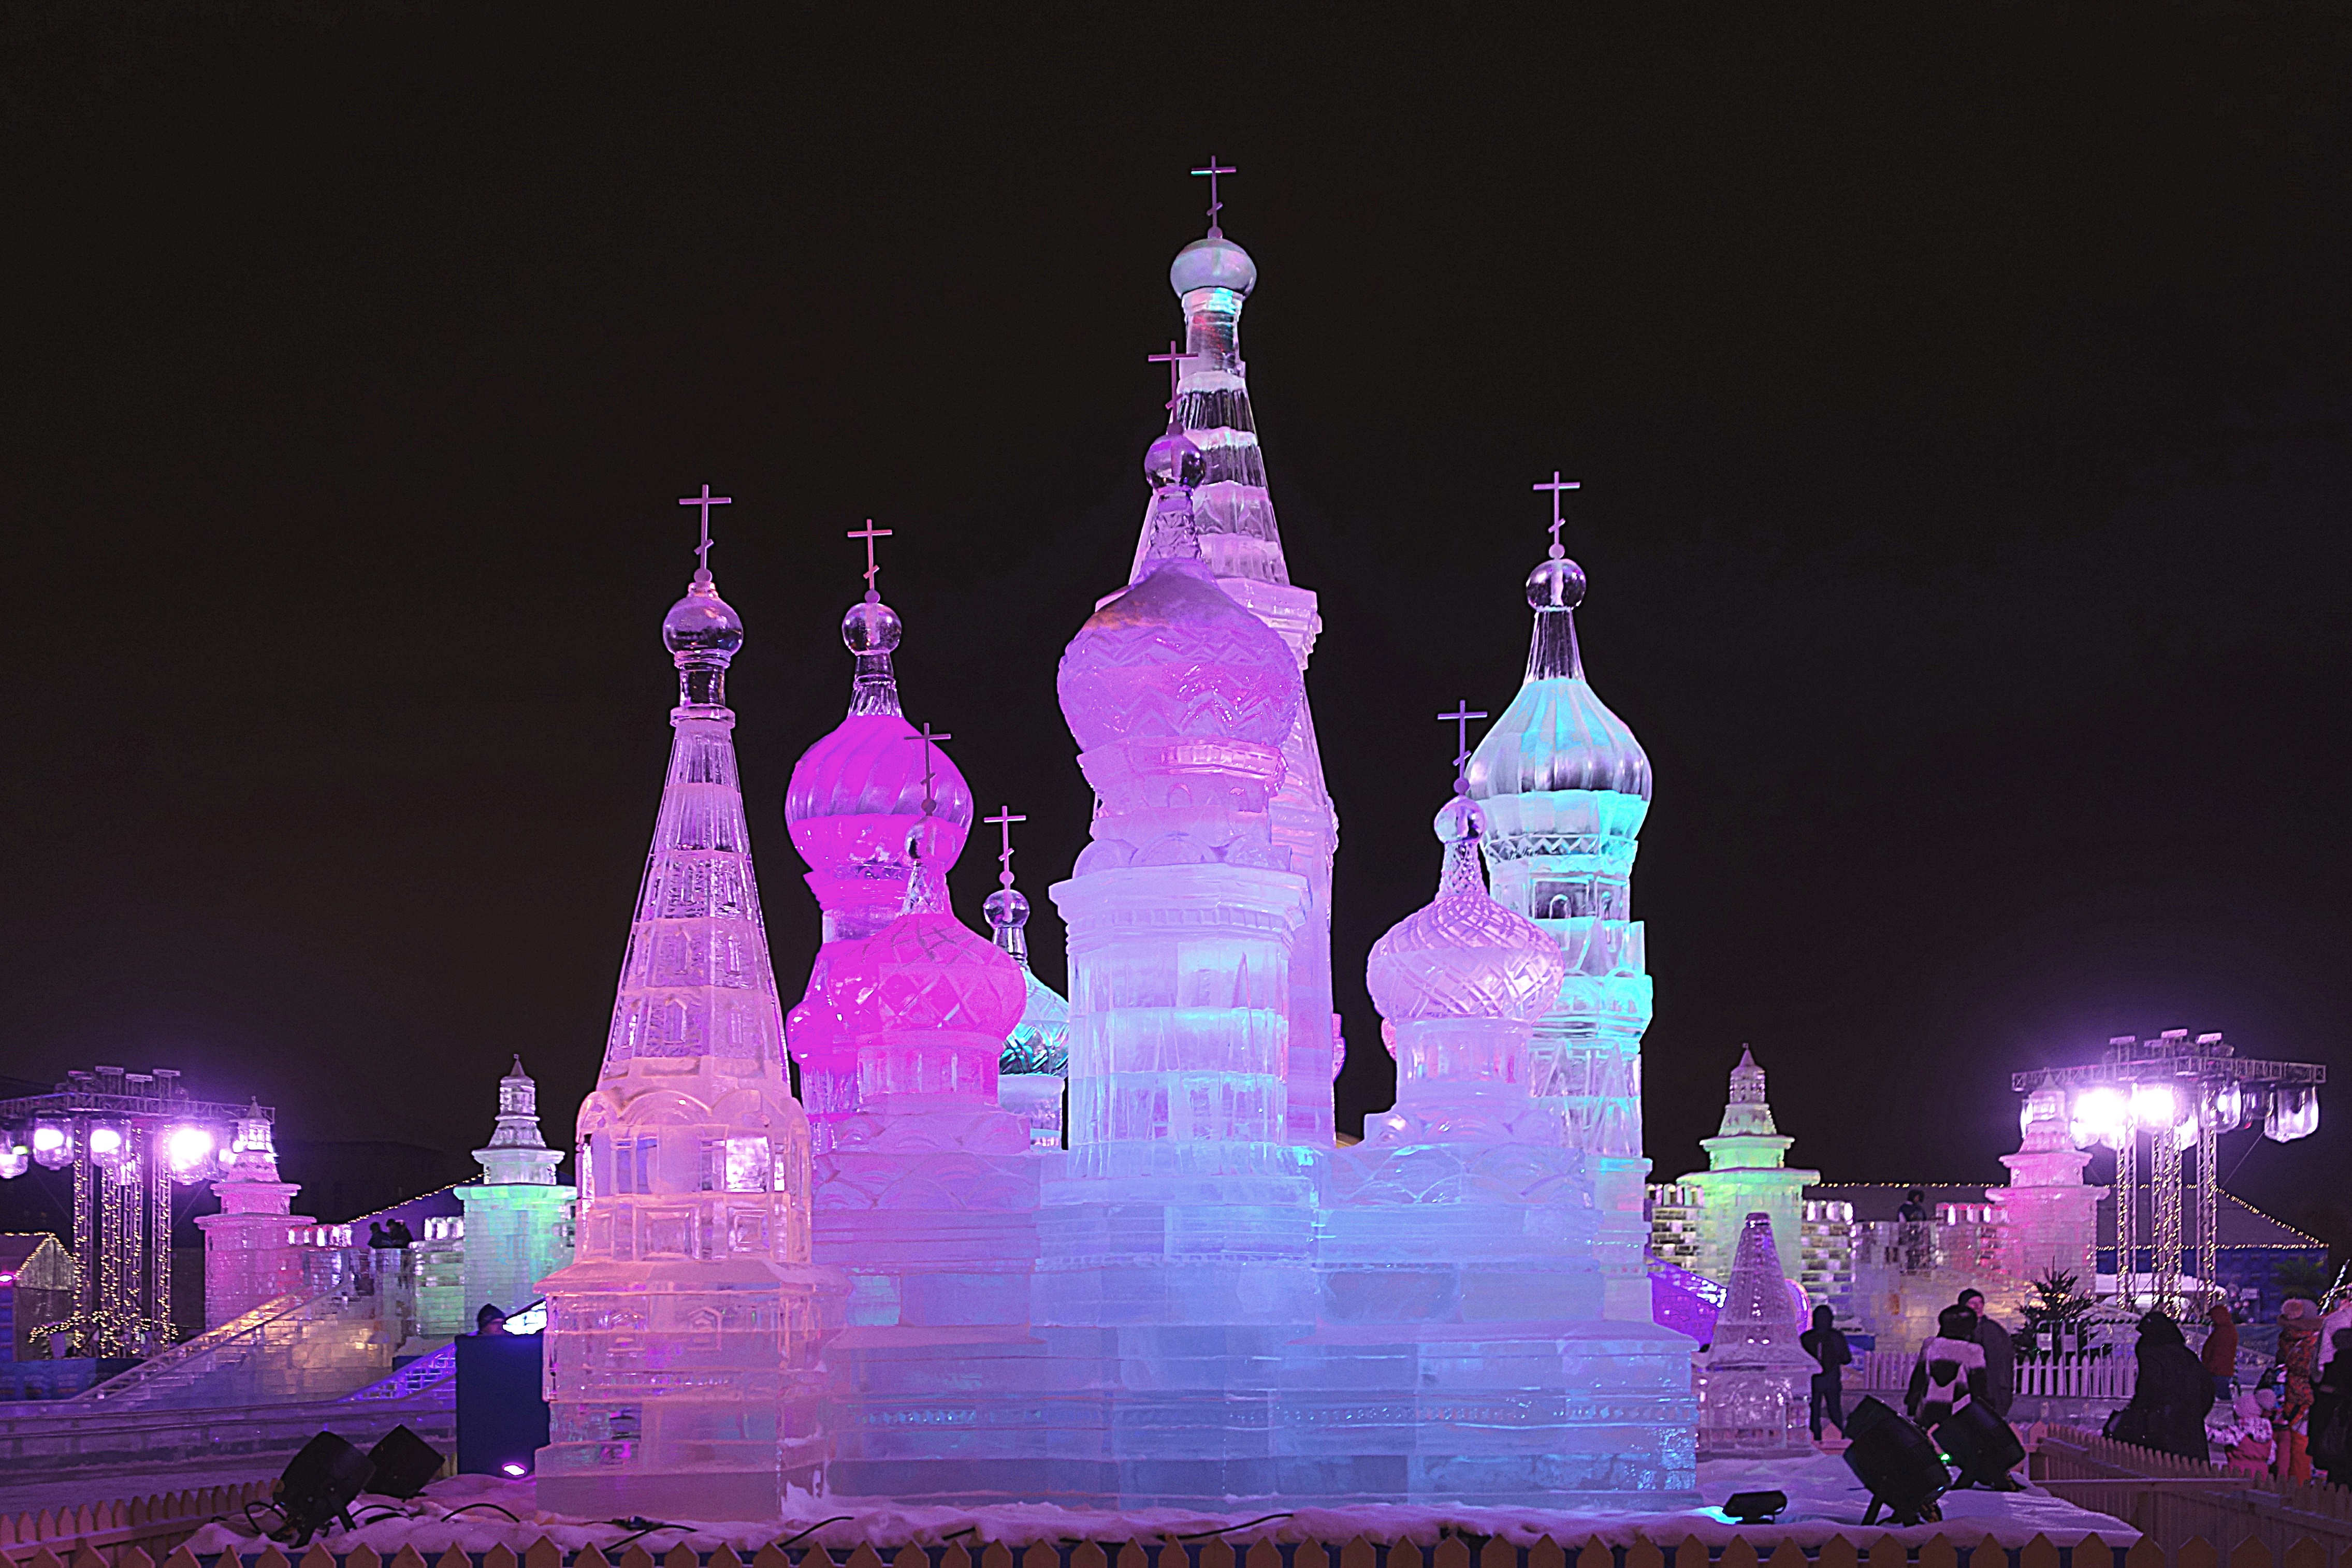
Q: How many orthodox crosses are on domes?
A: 8